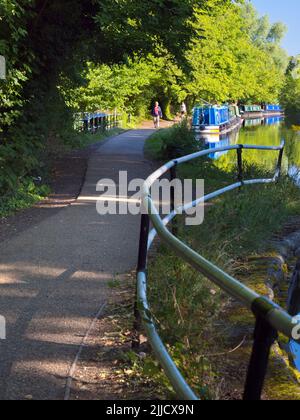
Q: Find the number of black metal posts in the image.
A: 5